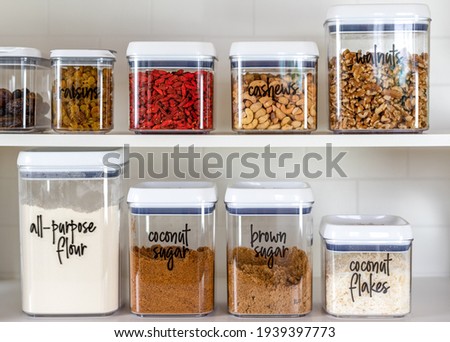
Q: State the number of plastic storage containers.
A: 9